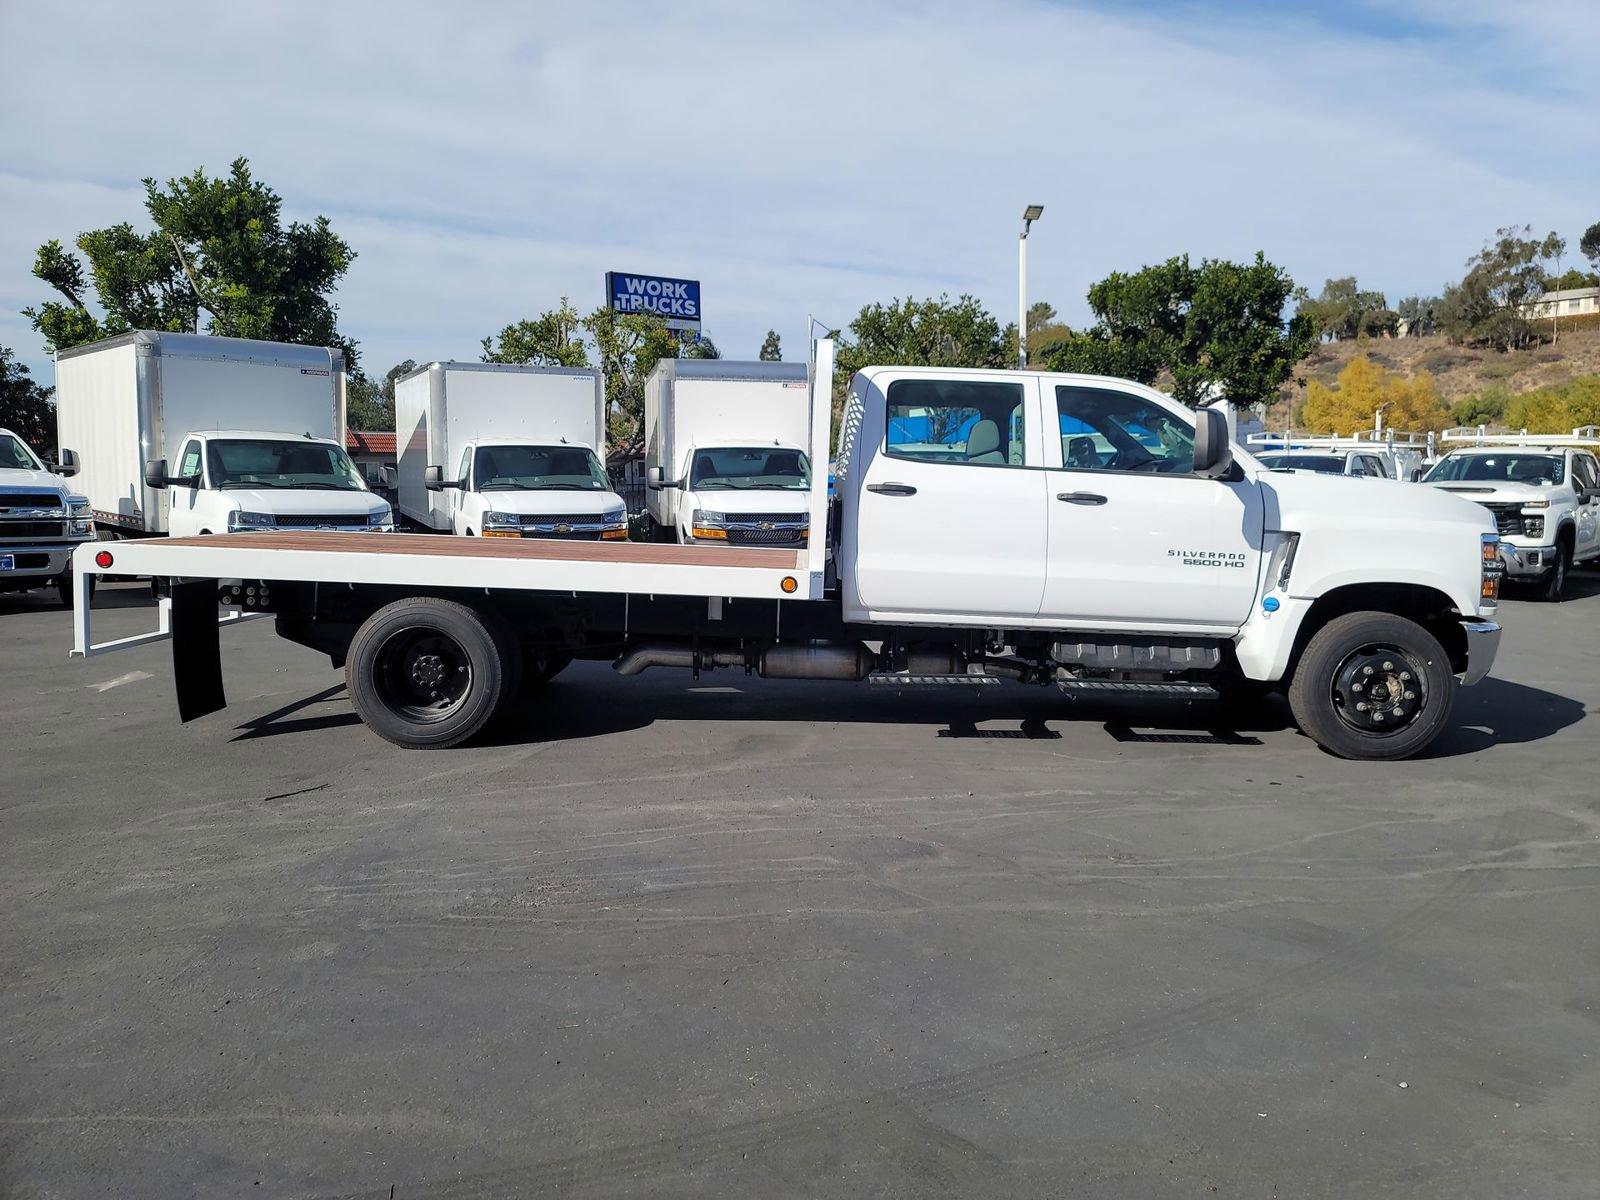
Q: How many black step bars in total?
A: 2